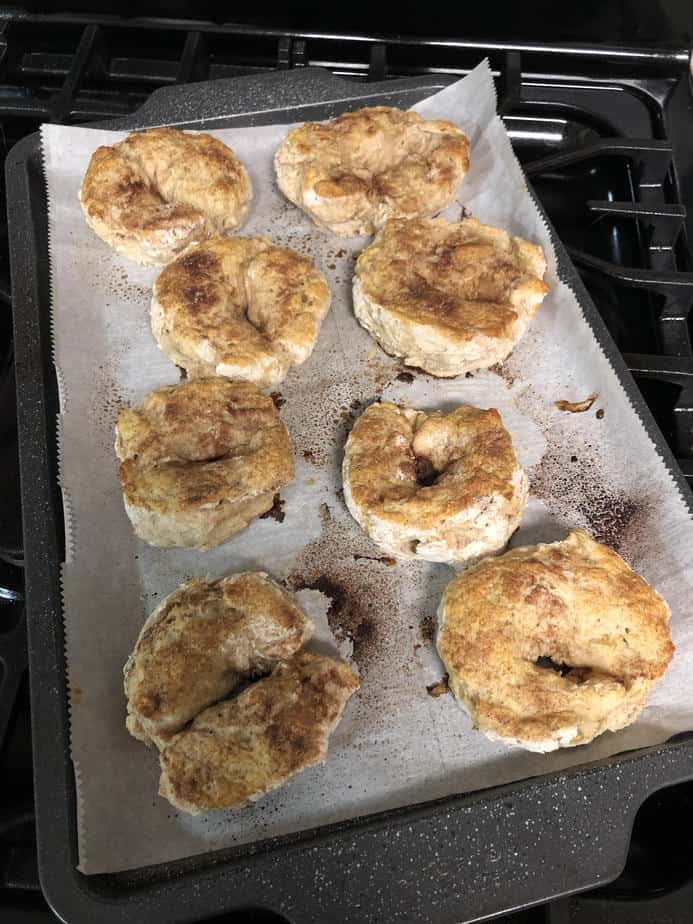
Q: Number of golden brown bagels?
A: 8